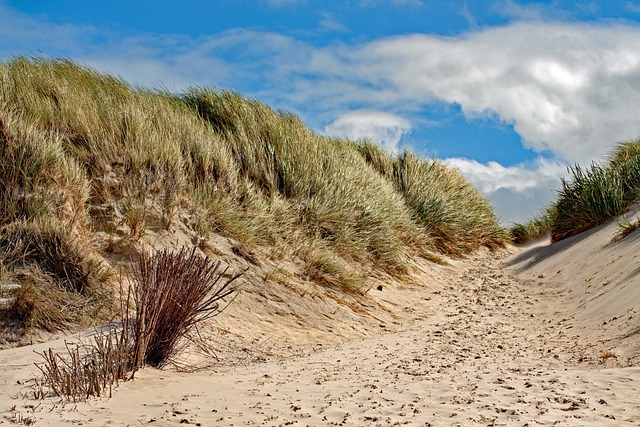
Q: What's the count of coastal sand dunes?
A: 2